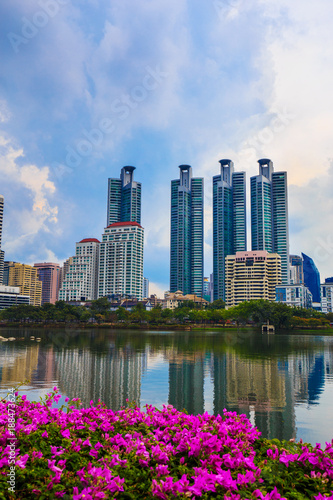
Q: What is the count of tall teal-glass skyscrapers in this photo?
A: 4